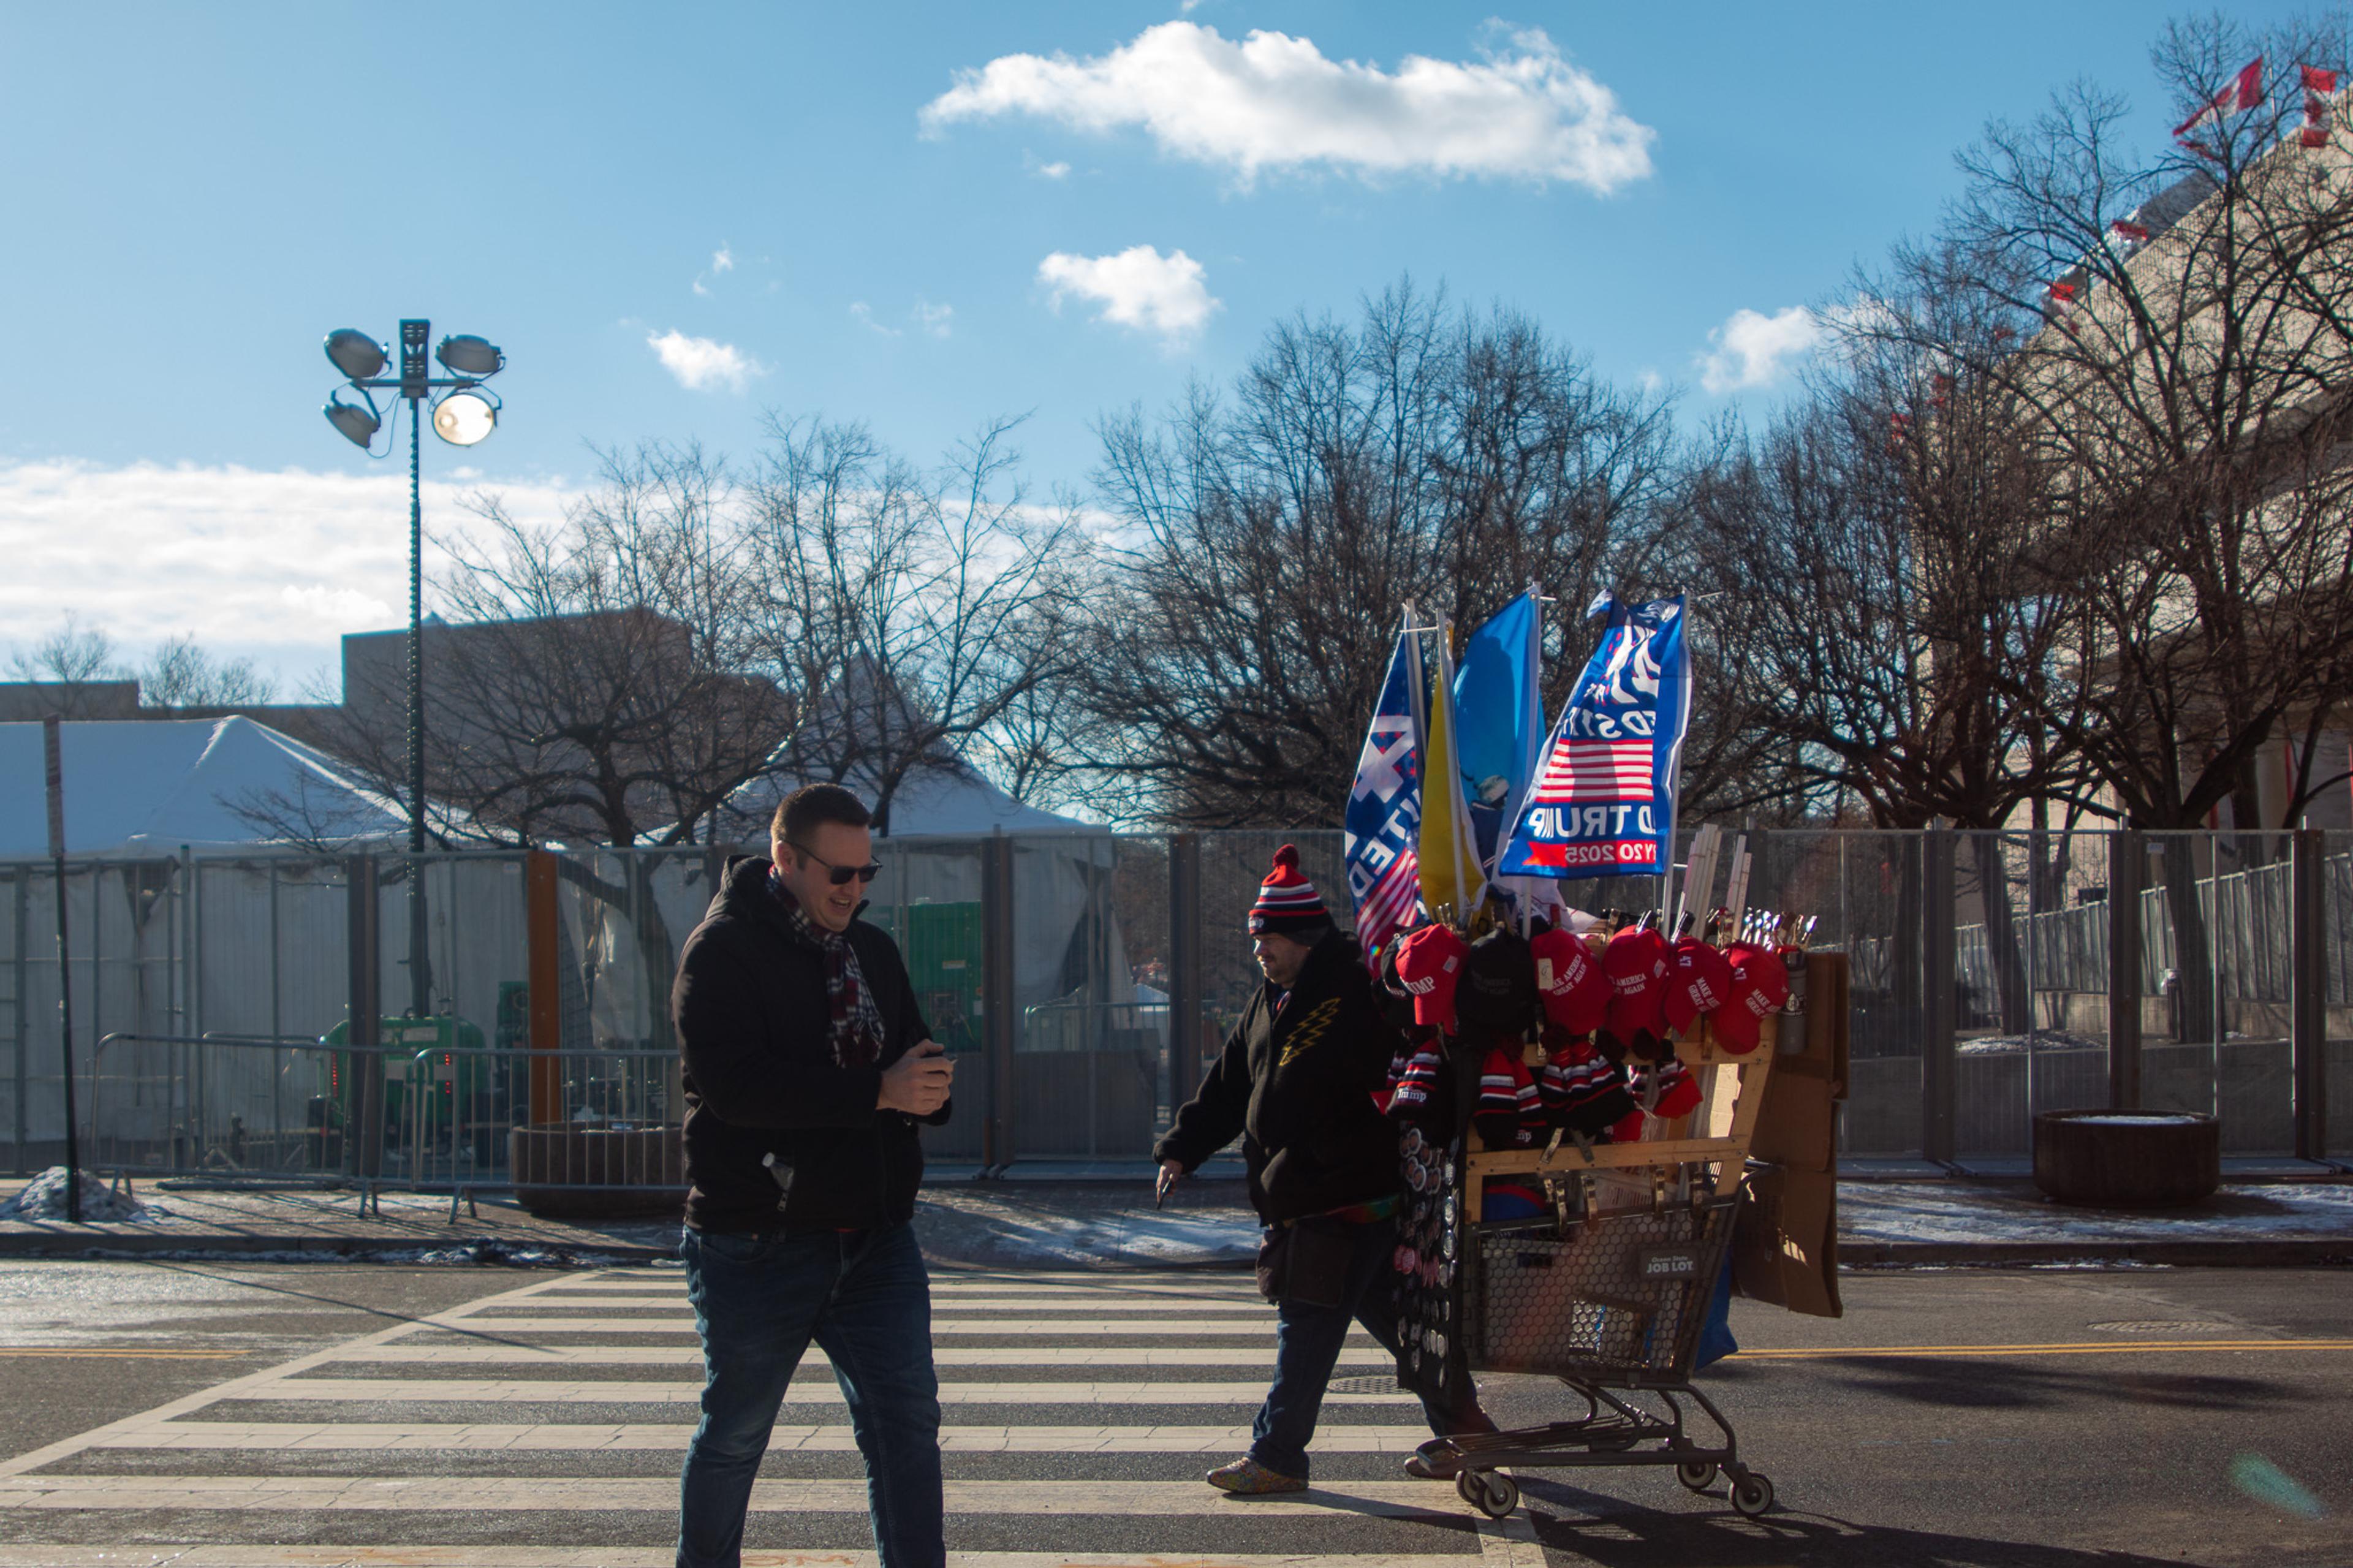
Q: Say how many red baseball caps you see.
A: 5